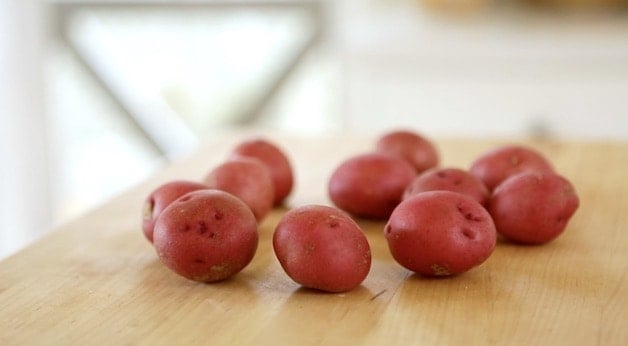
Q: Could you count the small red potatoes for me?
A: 11